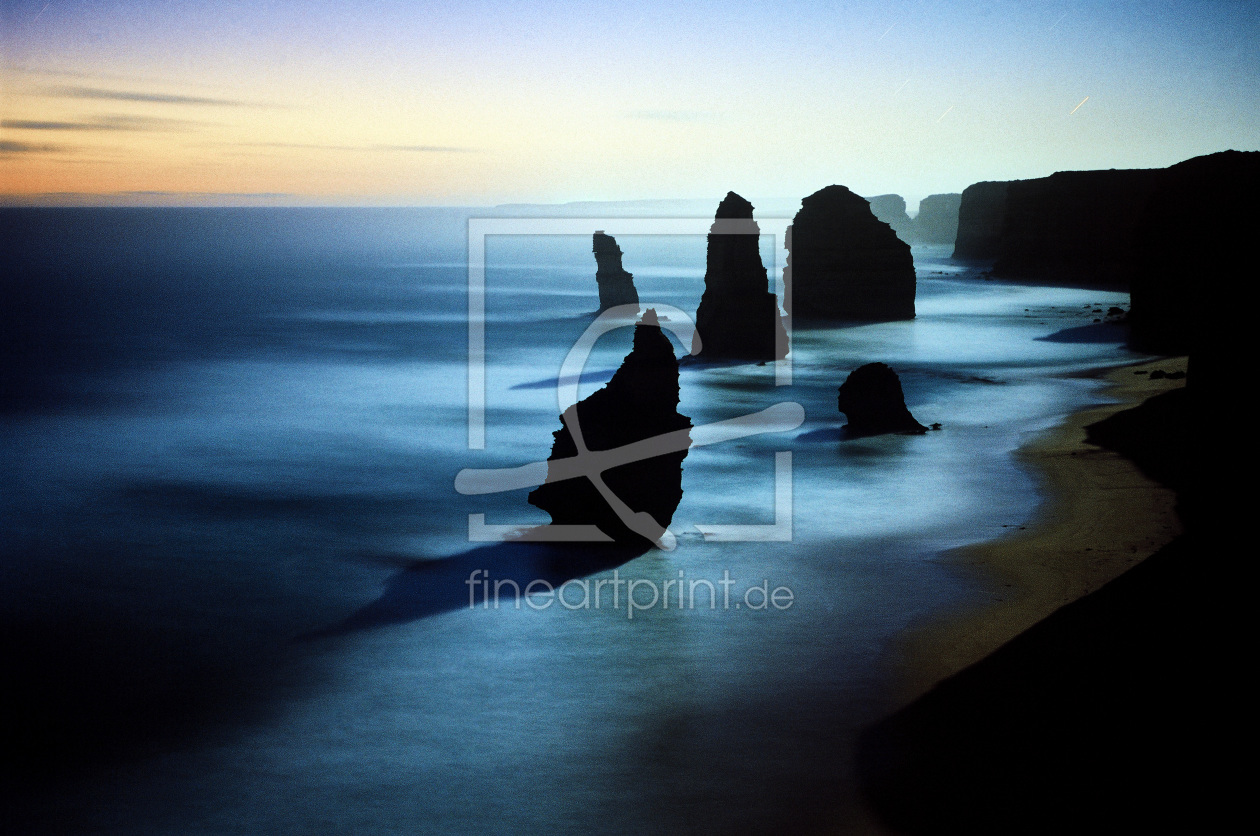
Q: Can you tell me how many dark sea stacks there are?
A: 5